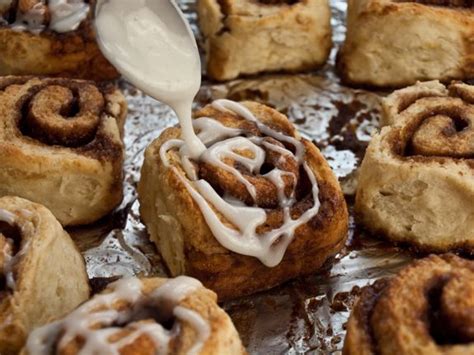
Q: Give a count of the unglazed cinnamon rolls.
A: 5